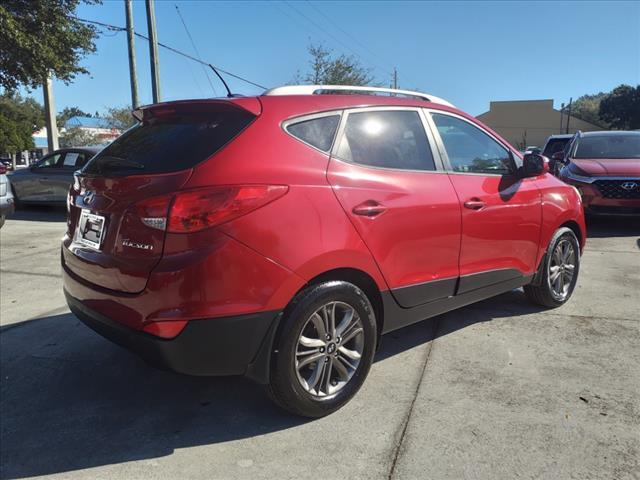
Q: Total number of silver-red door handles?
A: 2